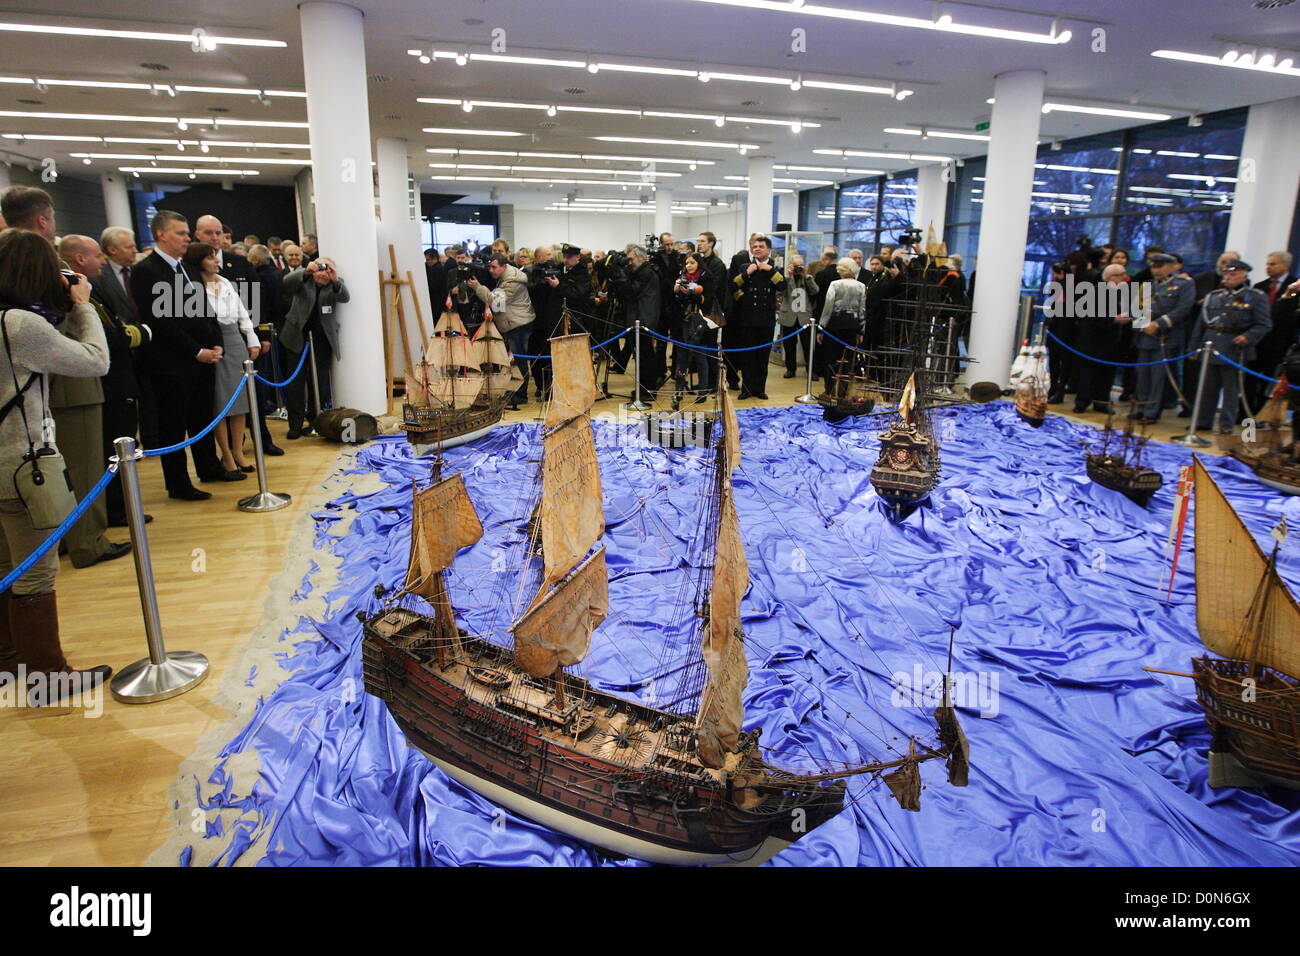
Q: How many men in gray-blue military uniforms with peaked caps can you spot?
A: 2